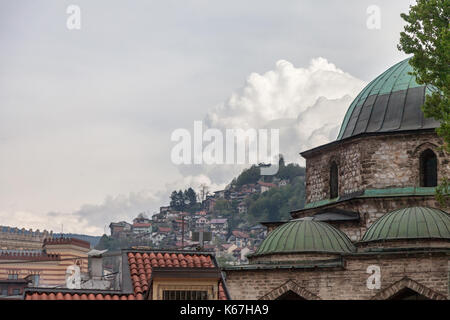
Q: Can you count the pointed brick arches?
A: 2